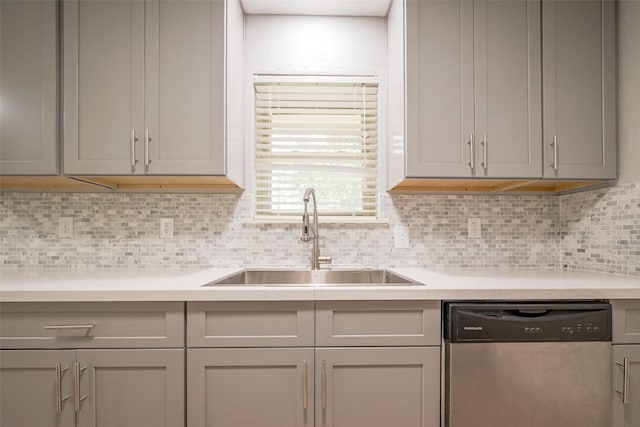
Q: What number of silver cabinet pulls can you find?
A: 11